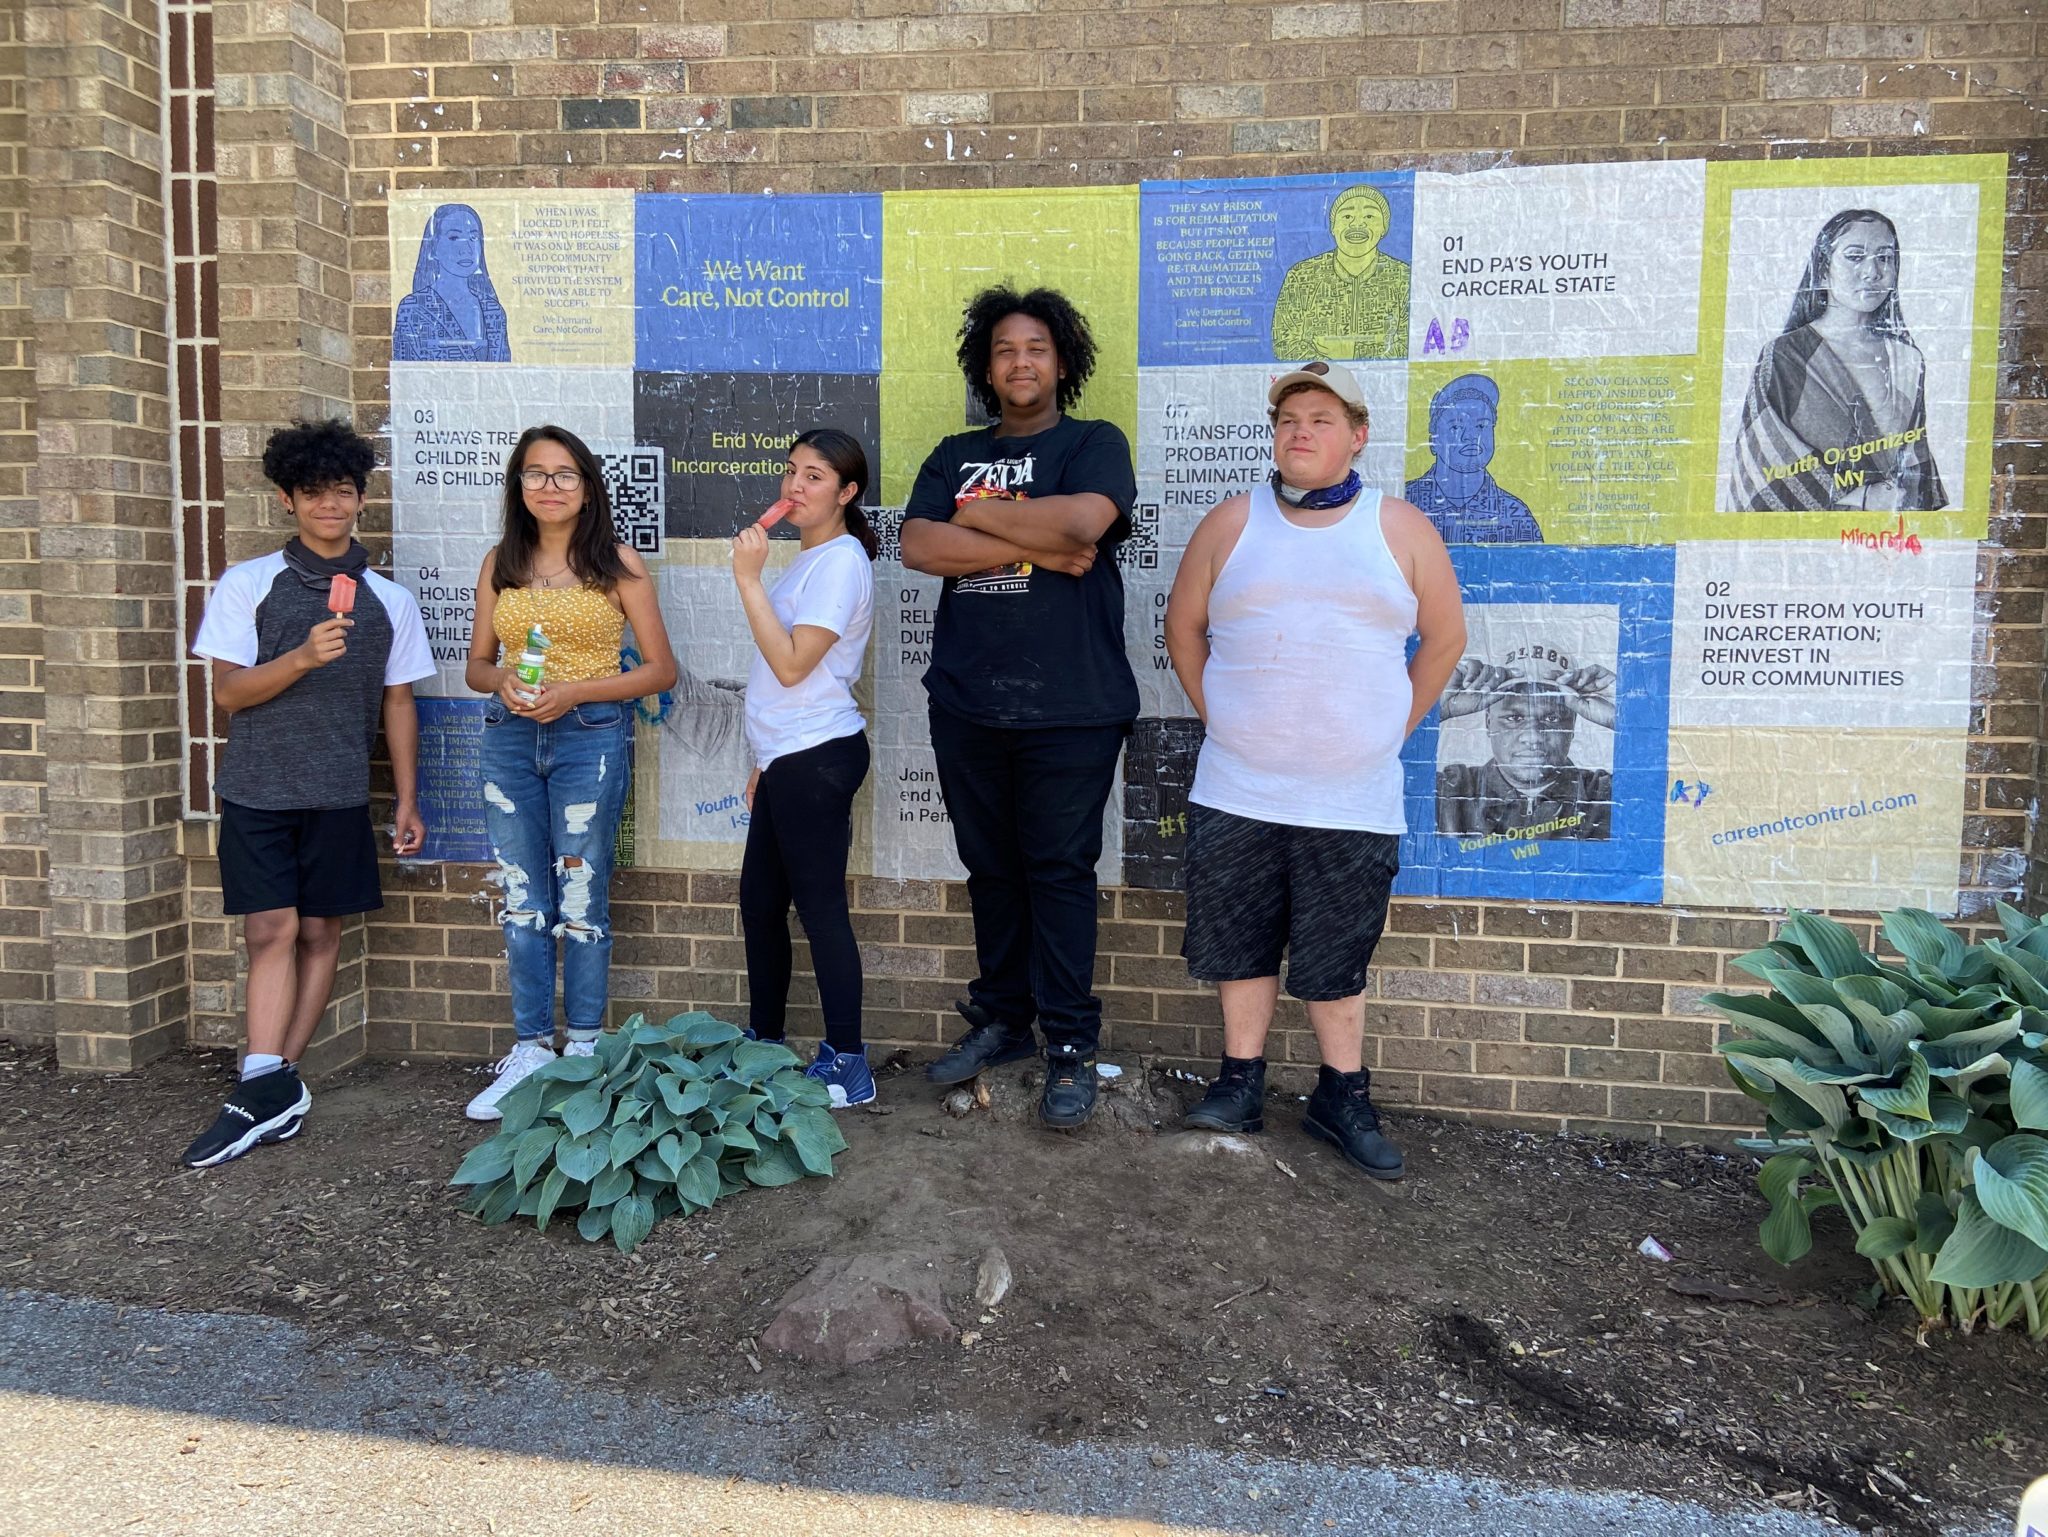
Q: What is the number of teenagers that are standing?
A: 5